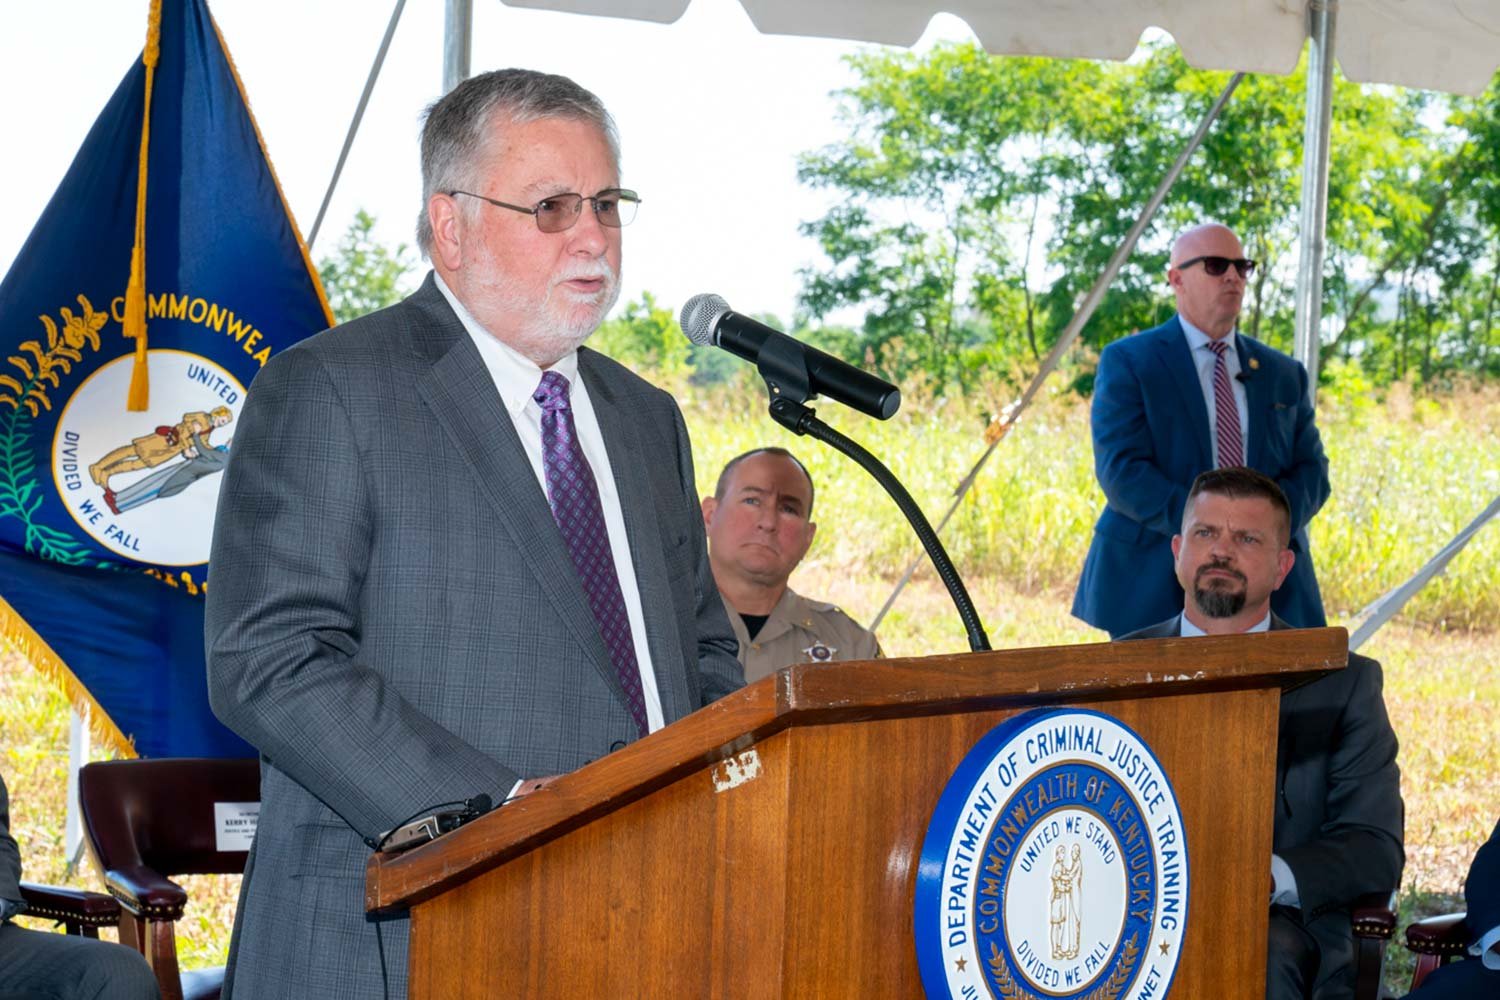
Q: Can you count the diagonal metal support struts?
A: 3